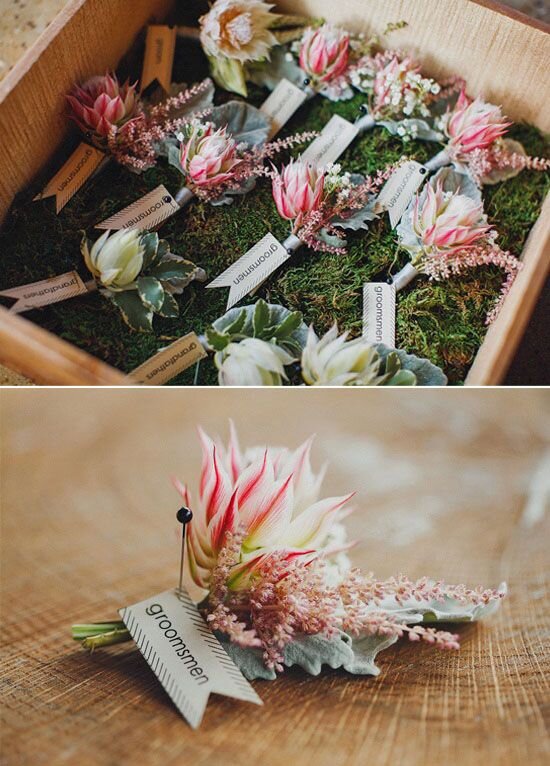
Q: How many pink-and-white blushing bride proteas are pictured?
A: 8